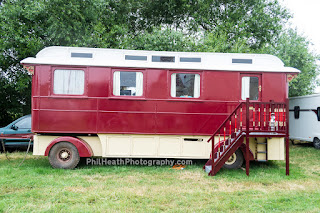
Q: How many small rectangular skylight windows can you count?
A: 5